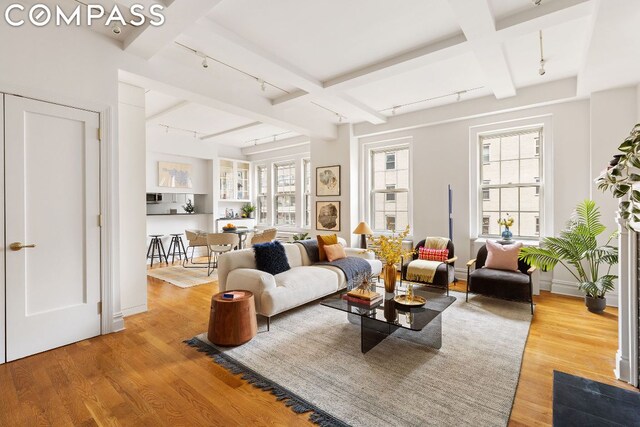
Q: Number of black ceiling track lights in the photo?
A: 0